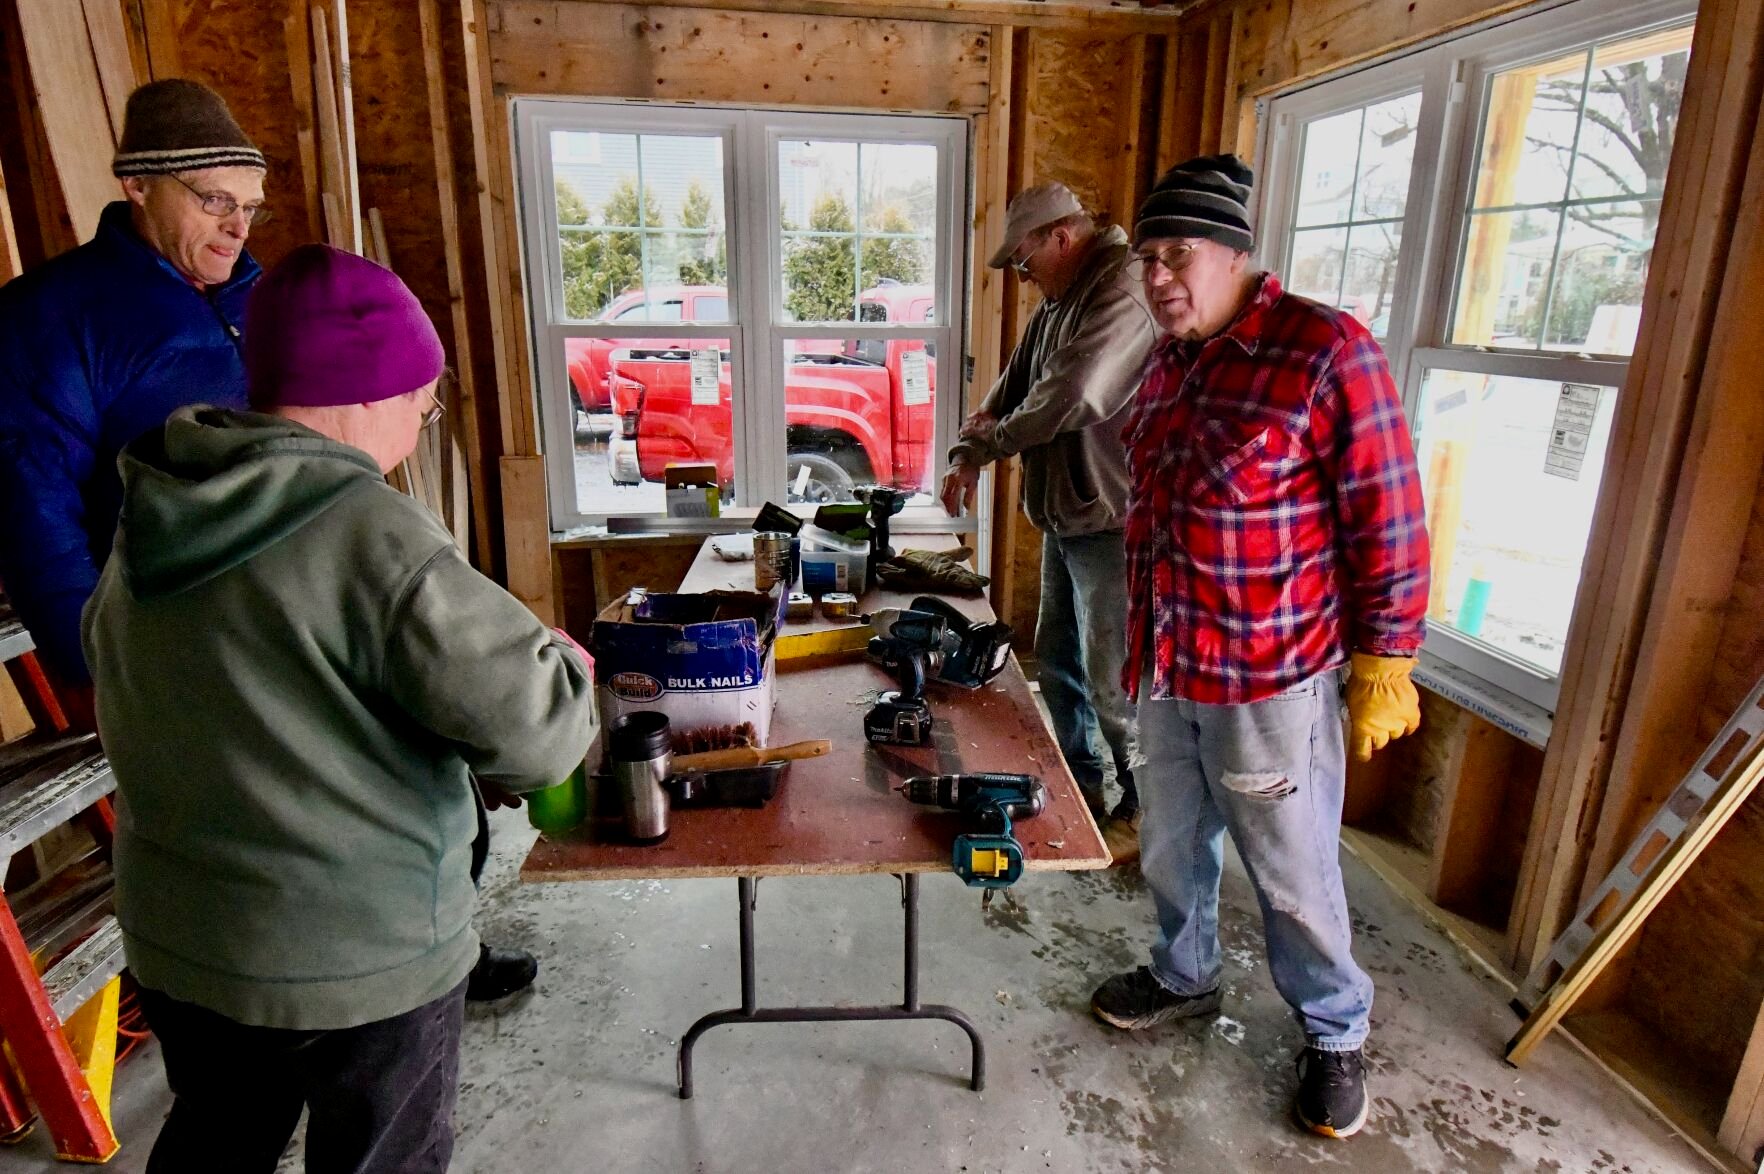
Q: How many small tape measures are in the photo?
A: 2